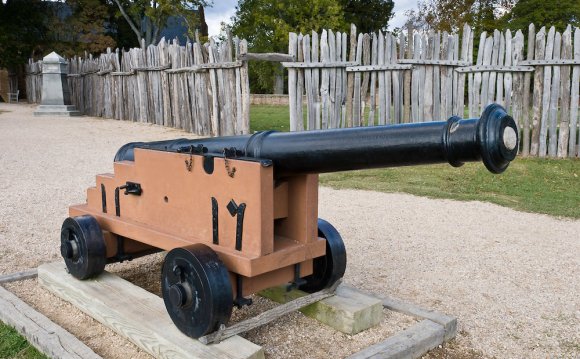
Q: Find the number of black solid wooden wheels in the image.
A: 3